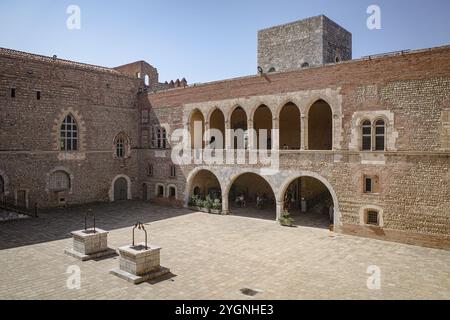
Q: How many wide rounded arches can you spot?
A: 3